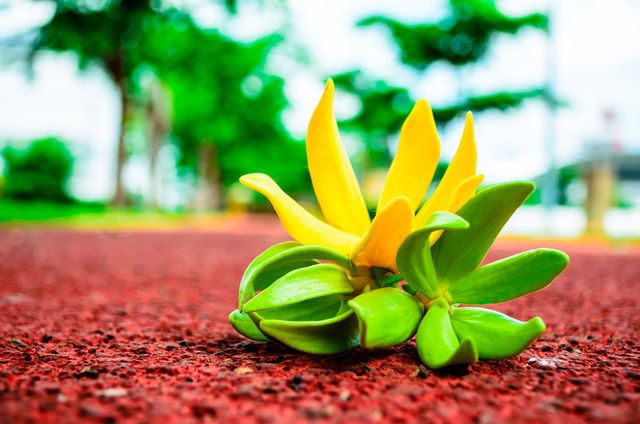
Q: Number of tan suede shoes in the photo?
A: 0